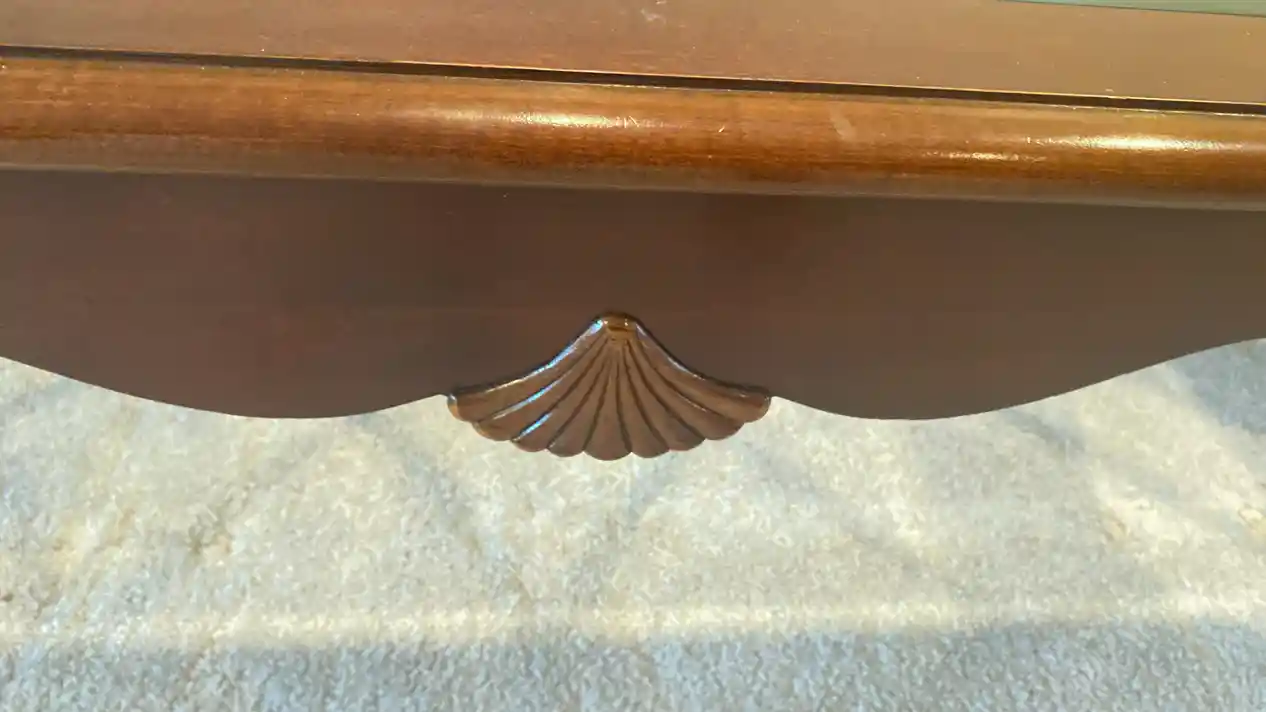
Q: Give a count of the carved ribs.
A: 9